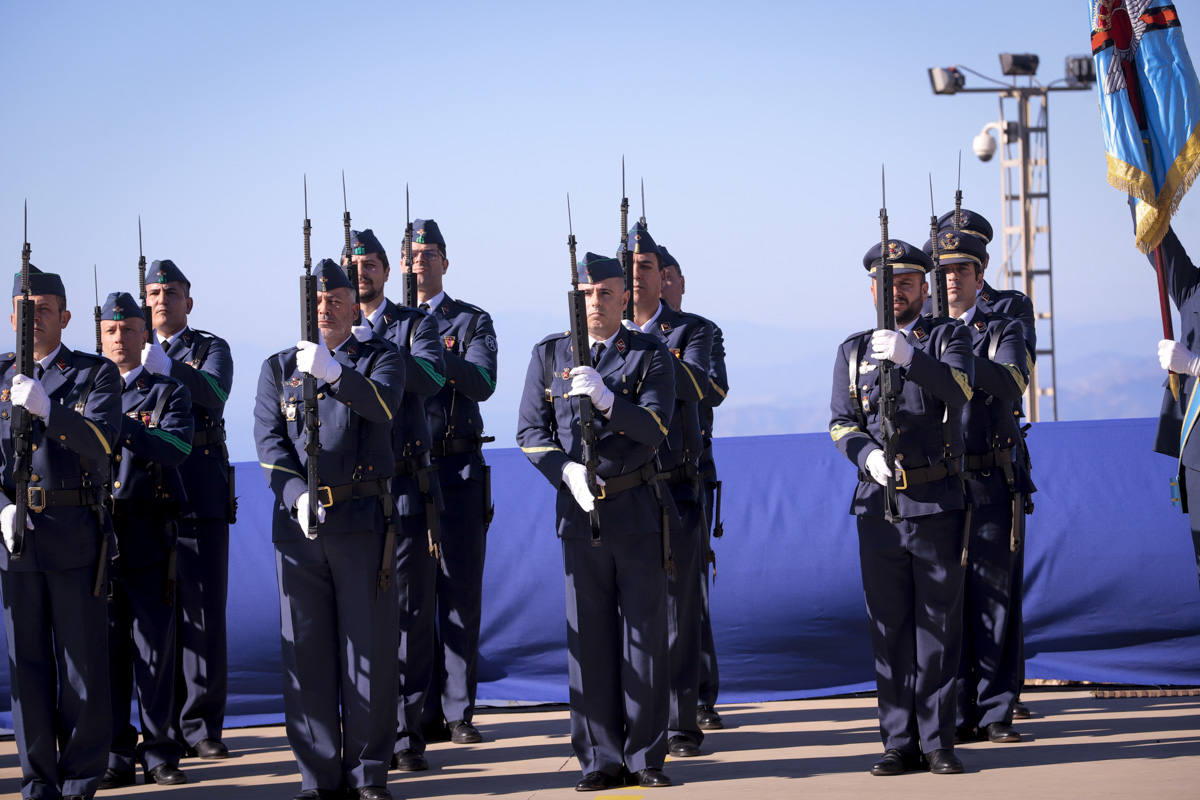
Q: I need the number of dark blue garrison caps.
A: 9